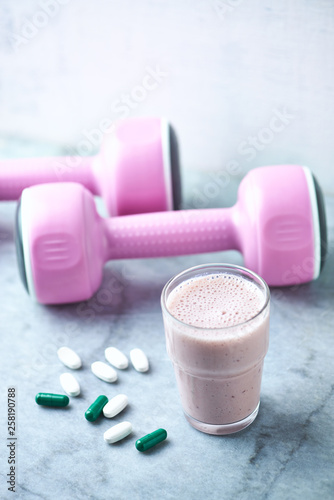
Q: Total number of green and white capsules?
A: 10